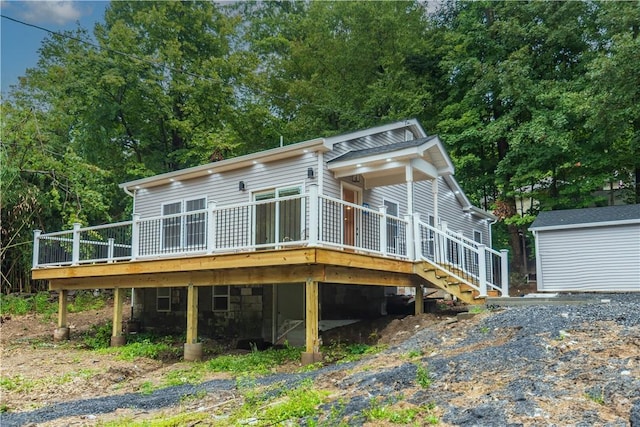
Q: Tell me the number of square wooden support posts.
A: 5